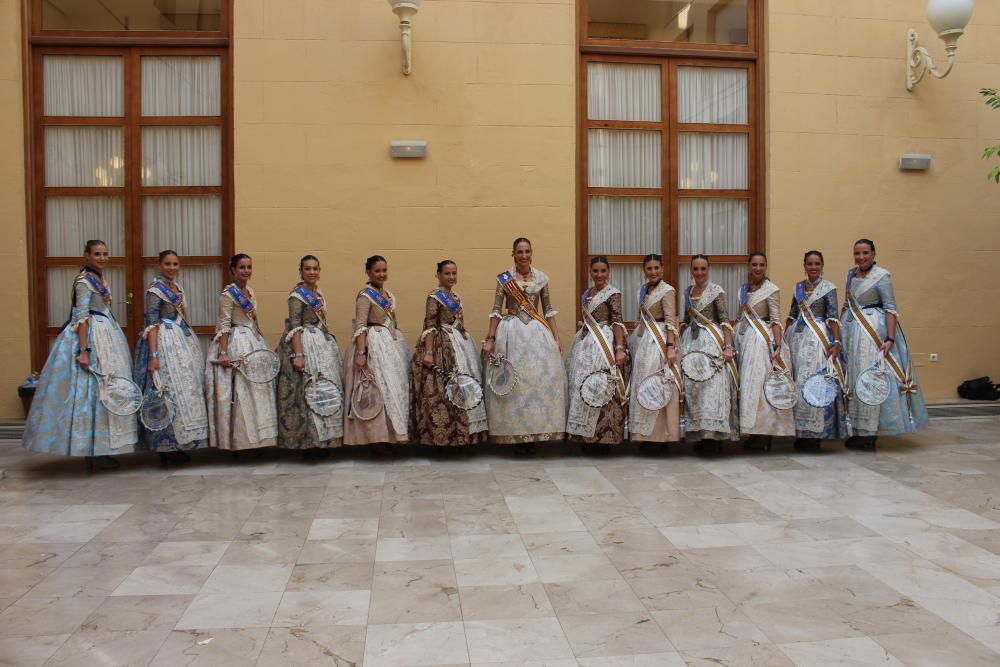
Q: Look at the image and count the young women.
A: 13